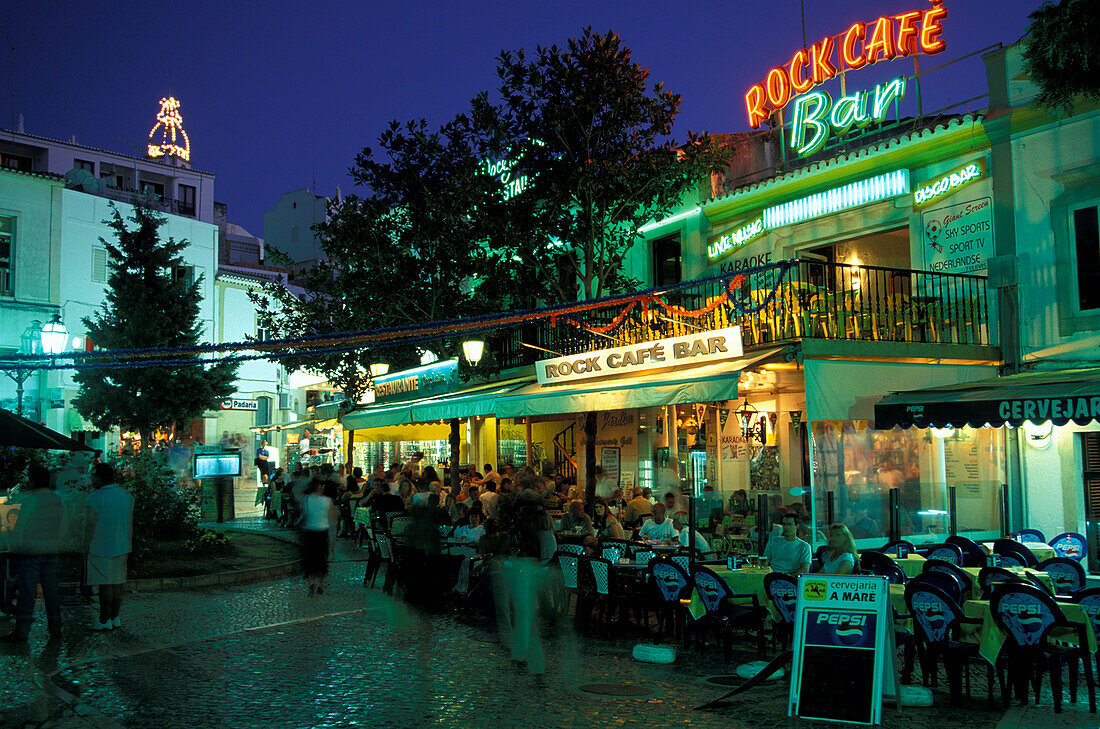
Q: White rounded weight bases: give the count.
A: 3